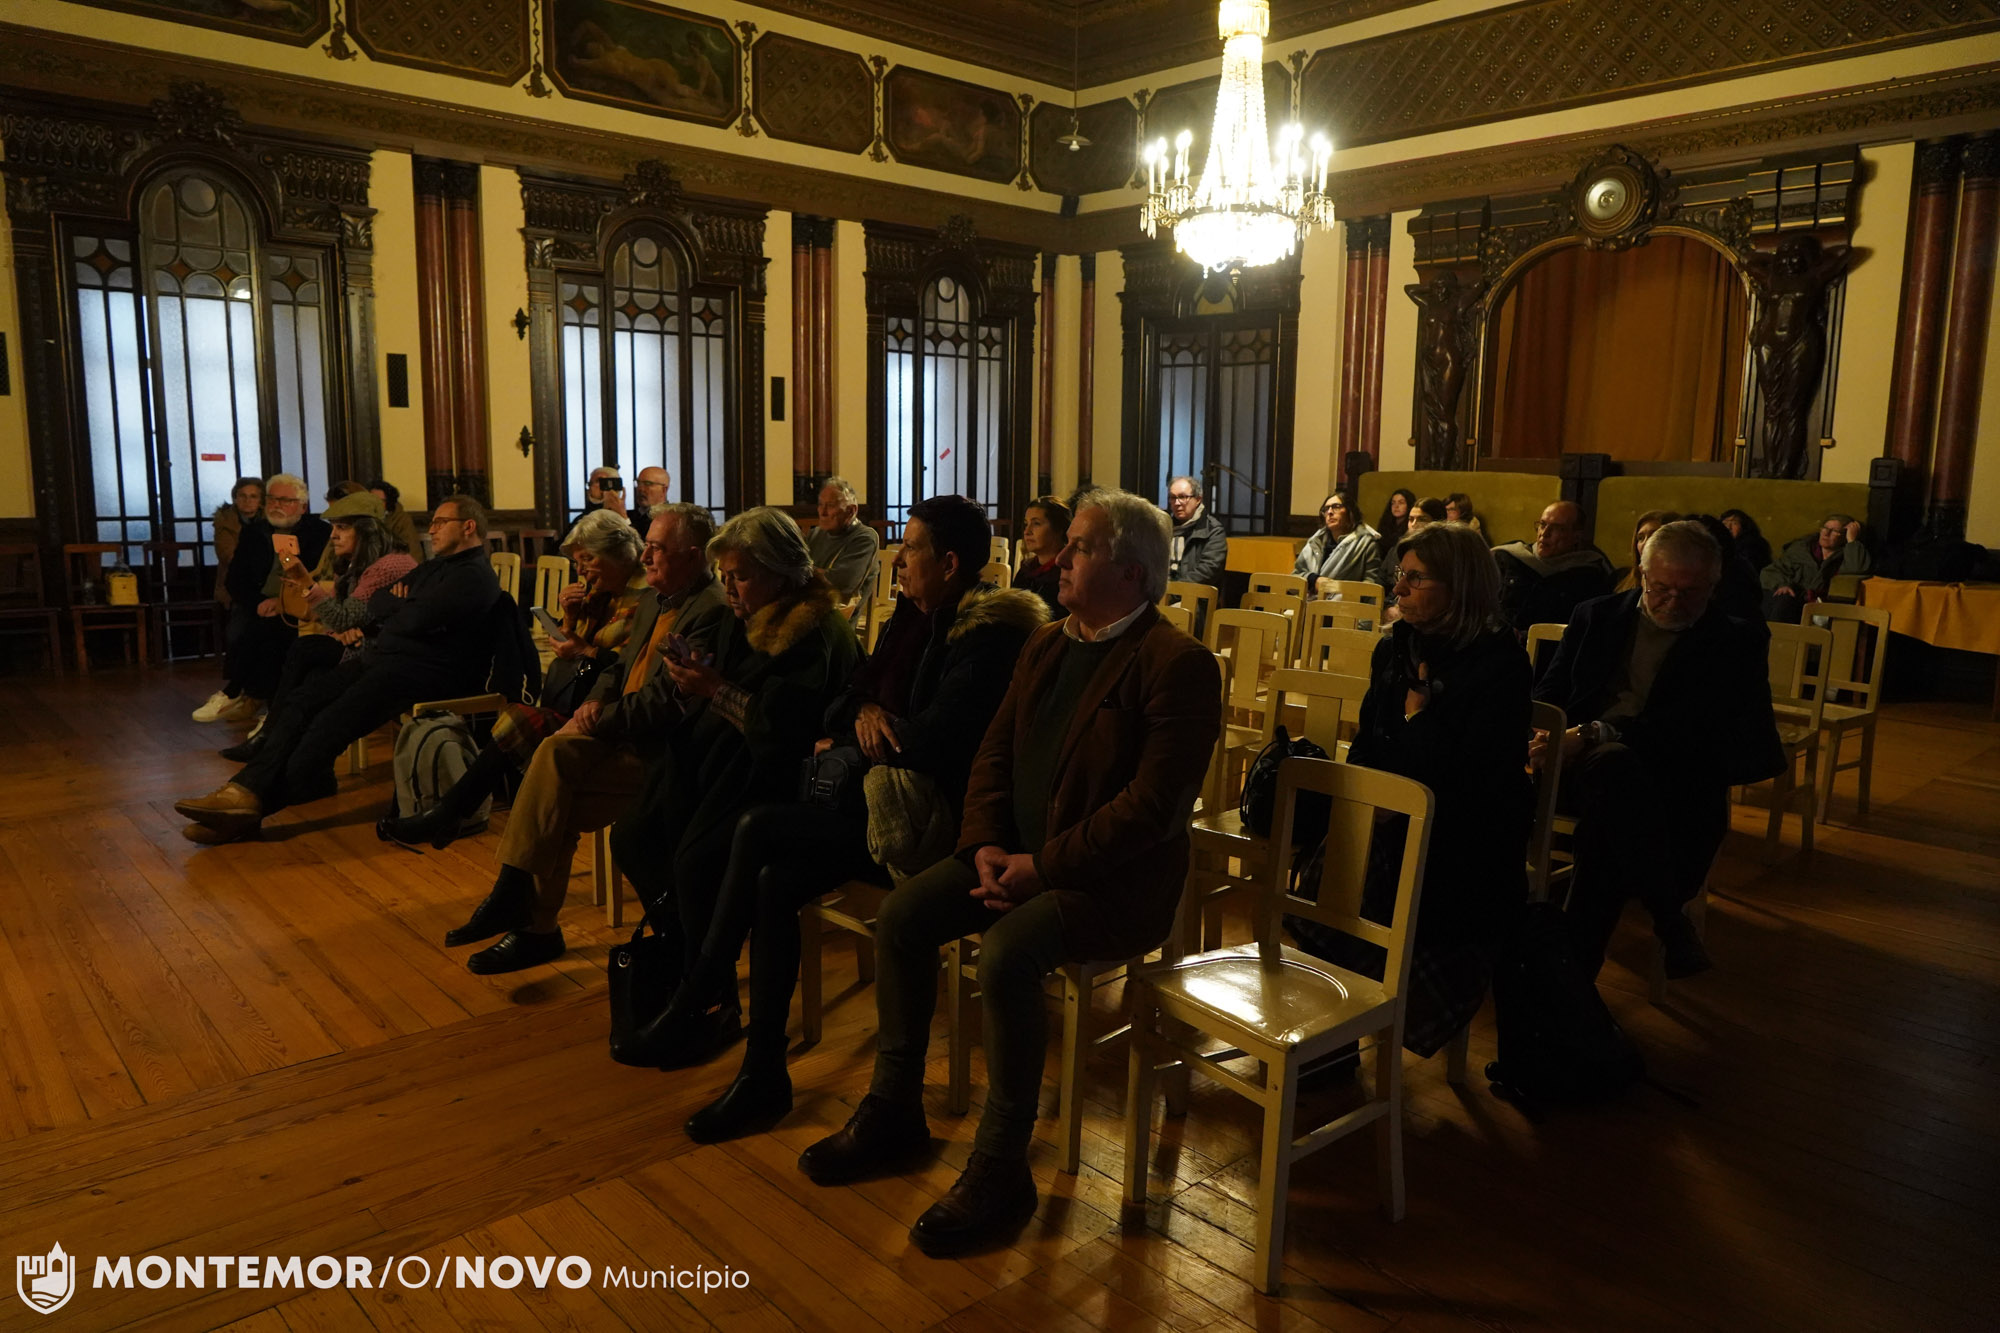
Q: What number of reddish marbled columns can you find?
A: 10